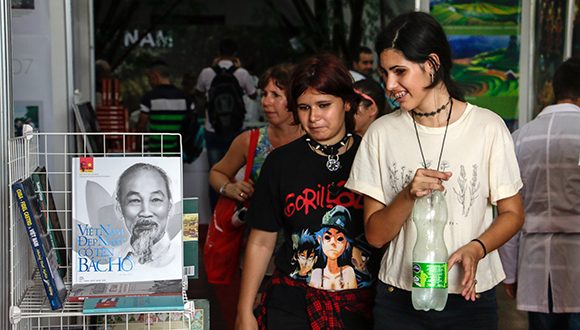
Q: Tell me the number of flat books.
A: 2